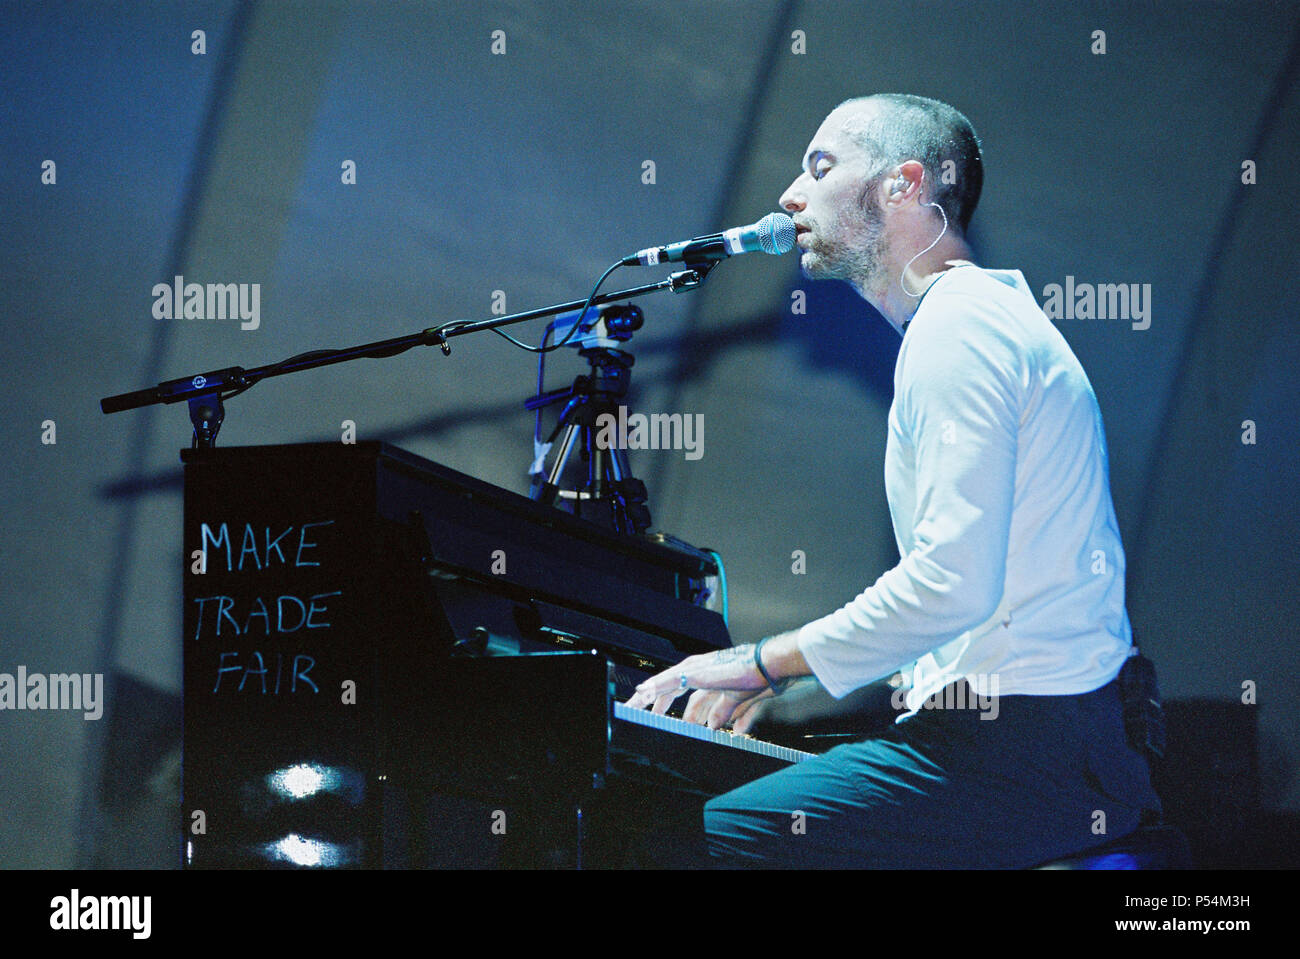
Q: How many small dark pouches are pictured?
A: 1